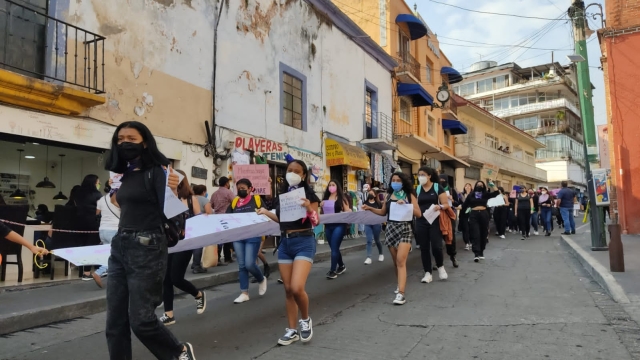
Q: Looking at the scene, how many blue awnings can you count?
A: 4